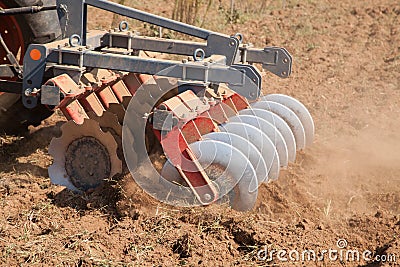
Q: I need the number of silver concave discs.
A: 7